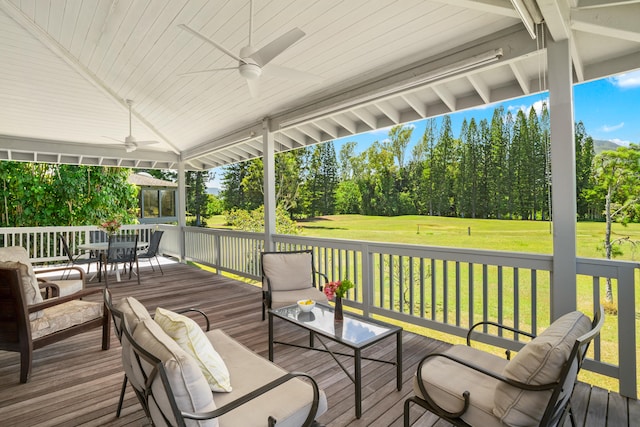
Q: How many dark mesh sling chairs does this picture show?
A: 4